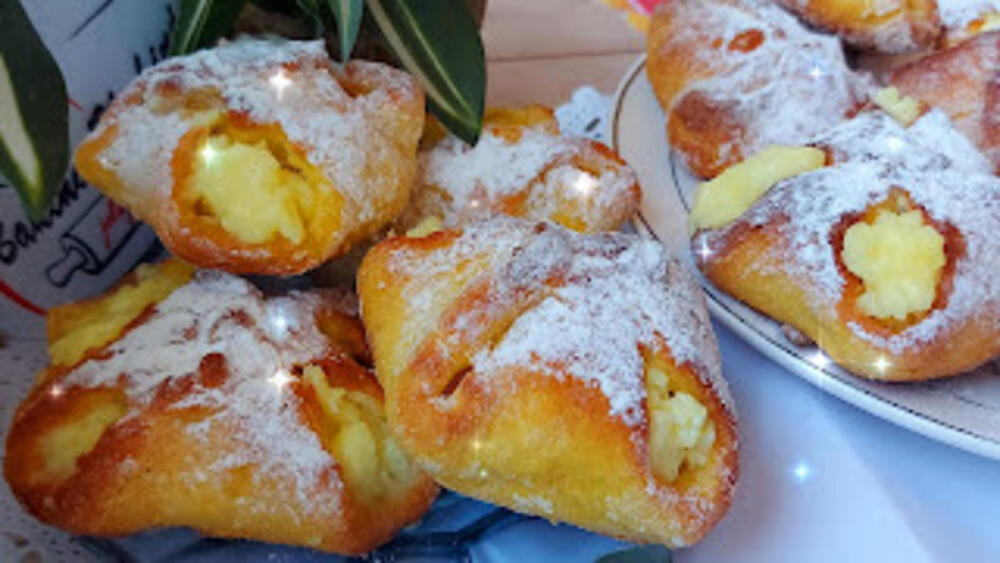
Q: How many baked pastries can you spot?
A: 9